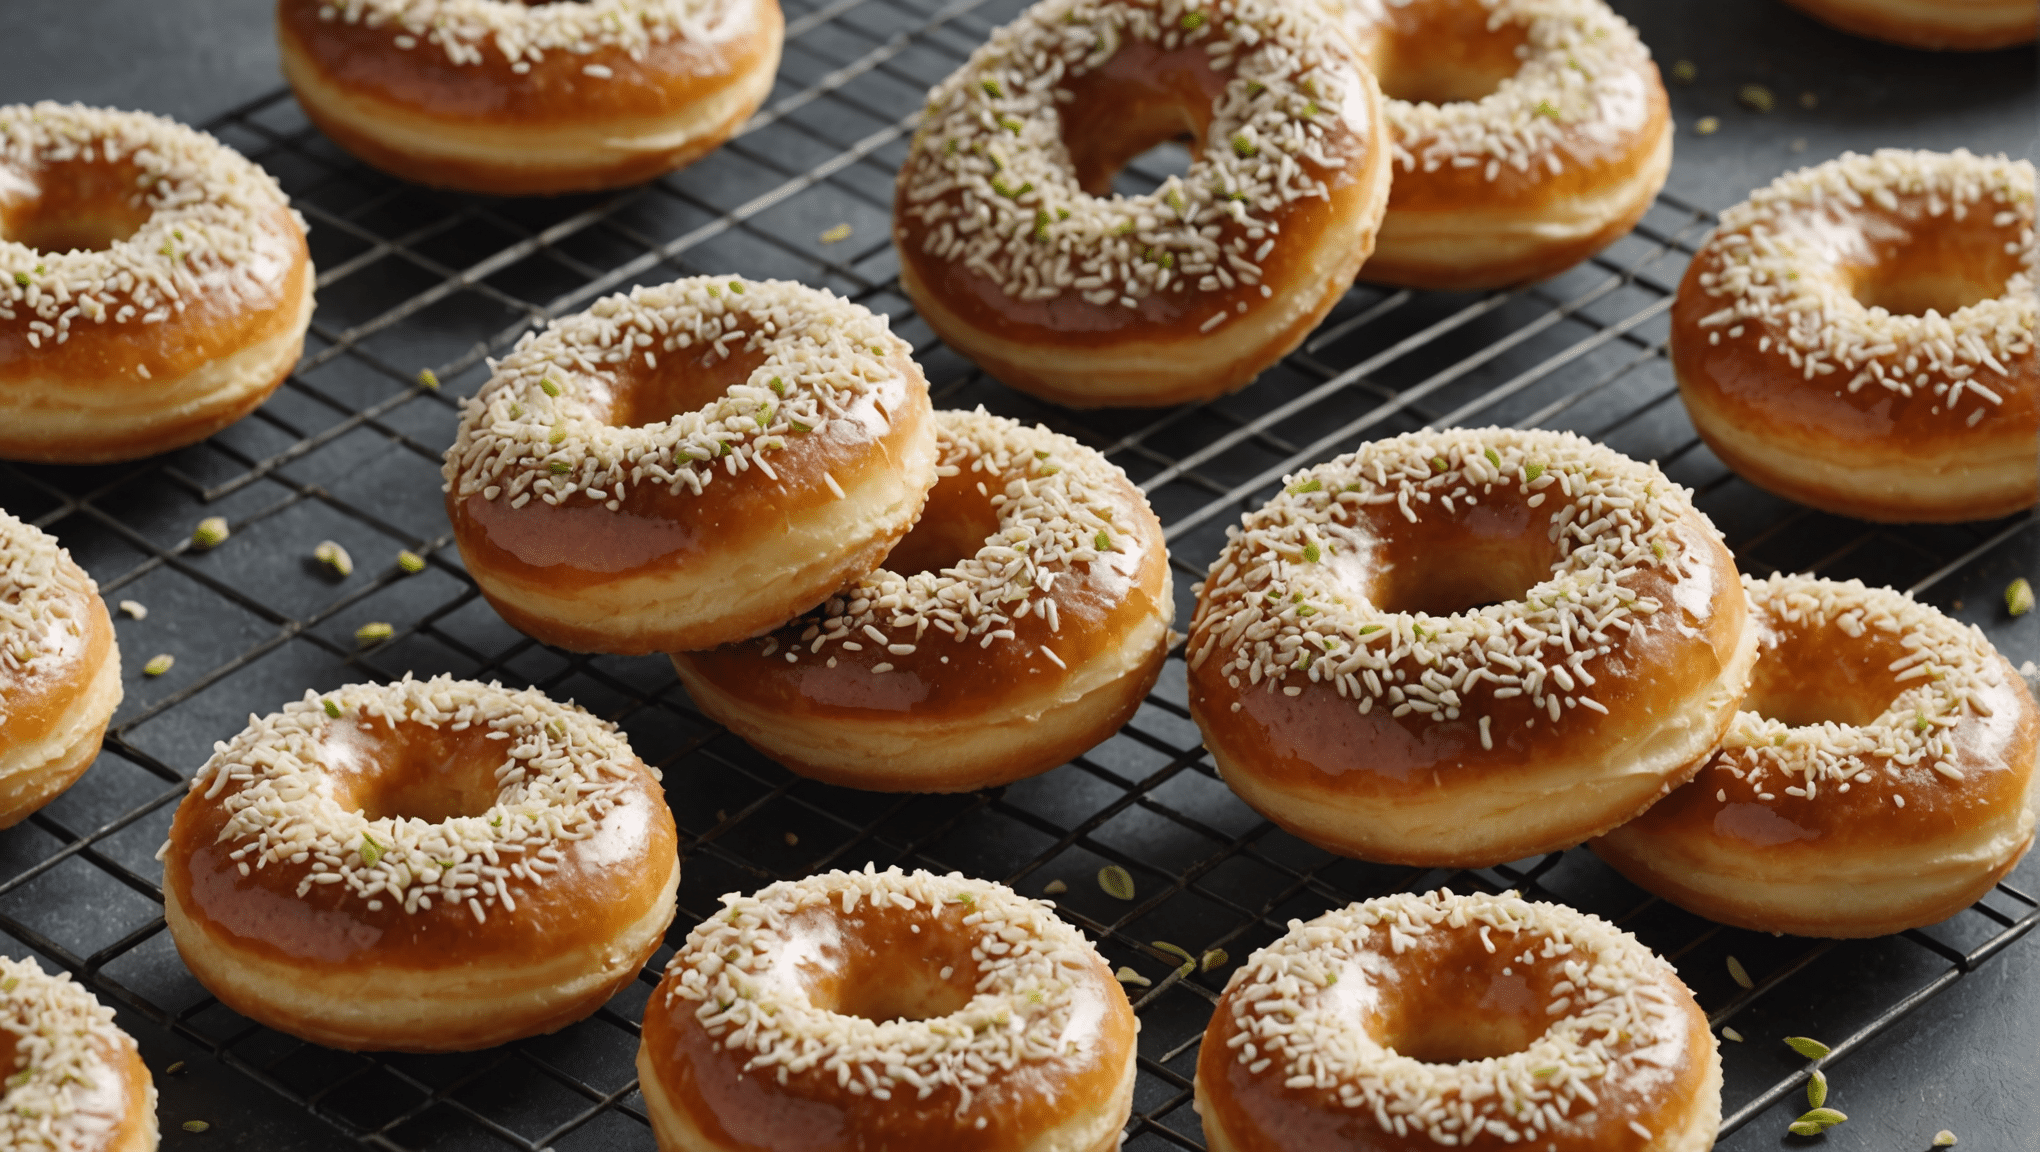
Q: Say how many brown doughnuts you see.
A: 15